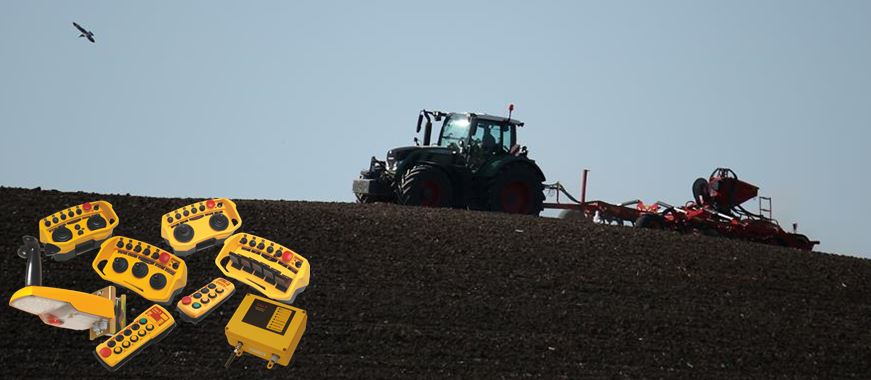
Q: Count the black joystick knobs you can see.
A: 7